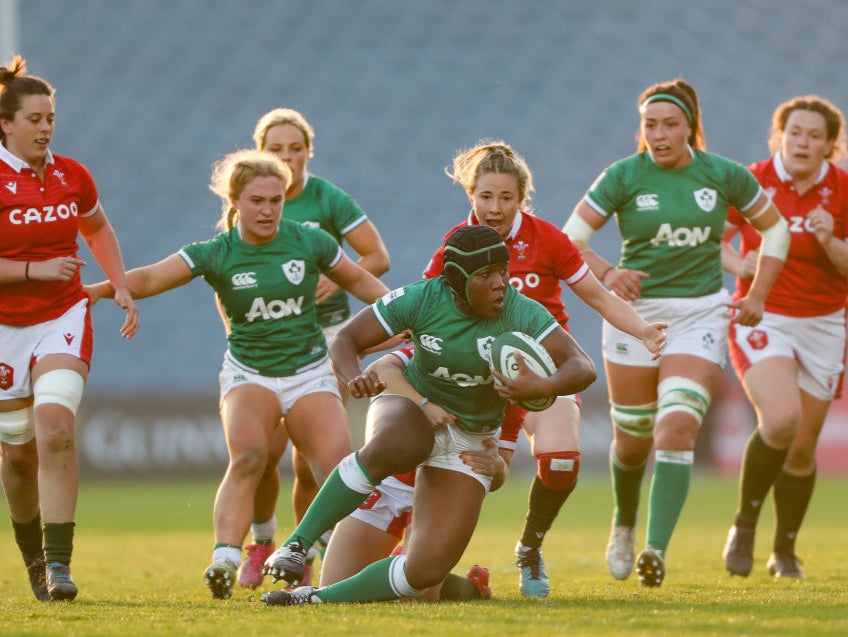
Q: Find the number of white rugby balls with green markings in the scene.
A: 1